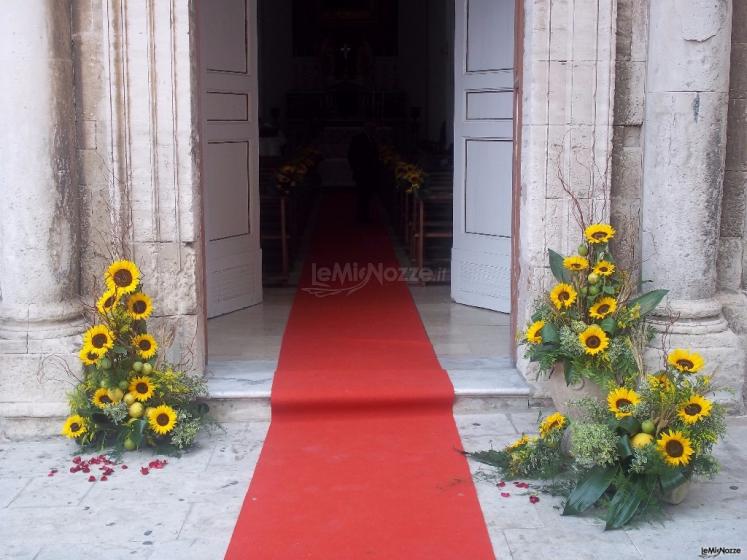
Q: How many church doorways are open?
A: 1